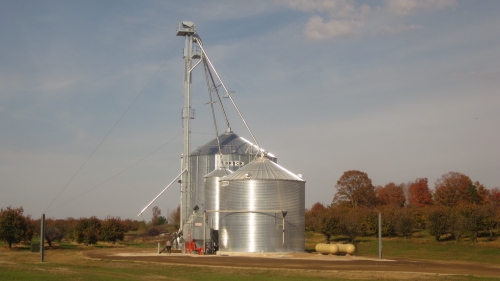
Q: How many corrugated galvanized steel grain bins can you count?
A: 3